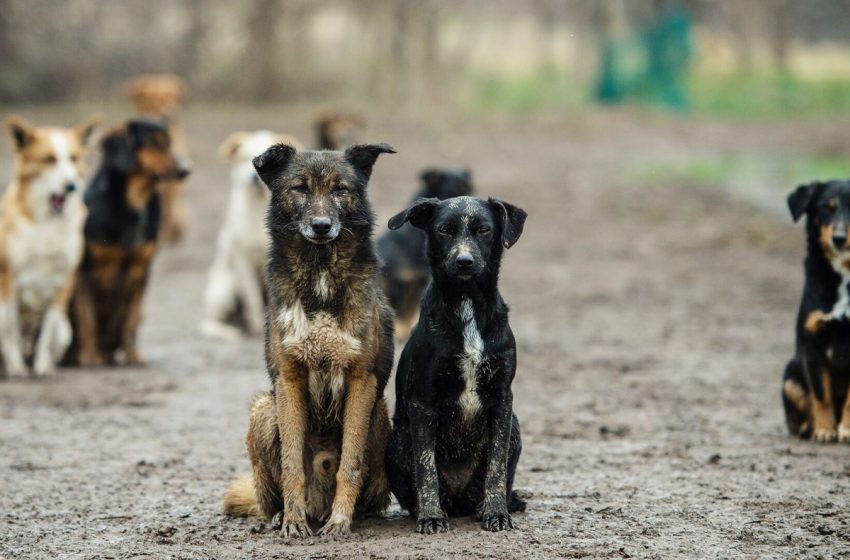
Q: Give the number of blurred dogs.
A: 7